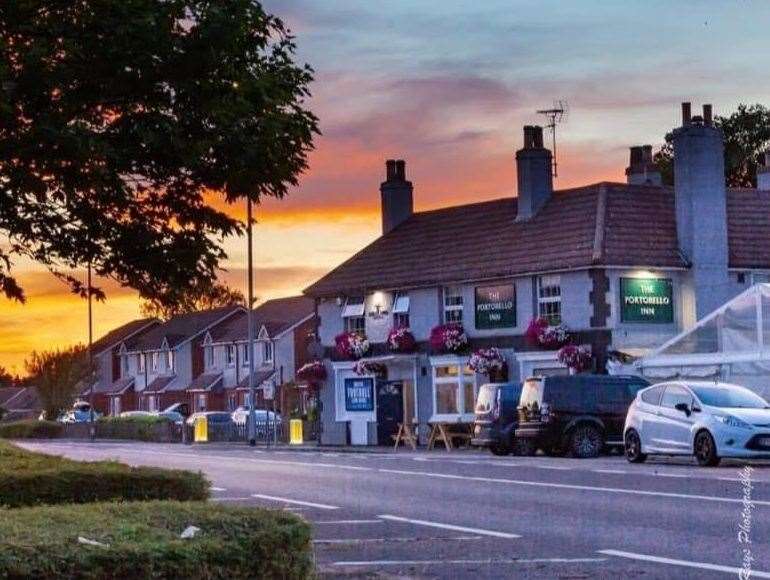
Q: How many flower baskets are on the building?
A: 8